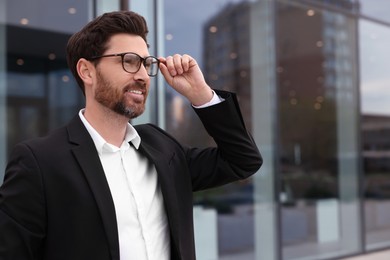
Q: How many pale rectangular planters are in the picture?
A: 2